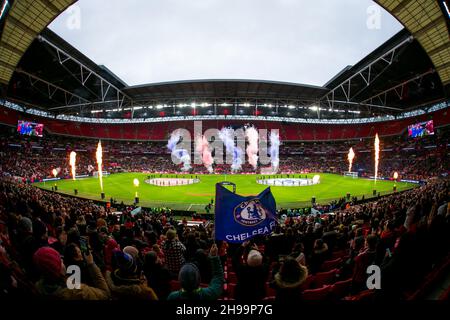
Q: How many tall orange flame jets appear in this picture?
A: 4